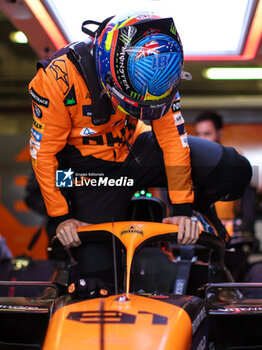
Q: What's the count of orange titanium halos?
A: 1